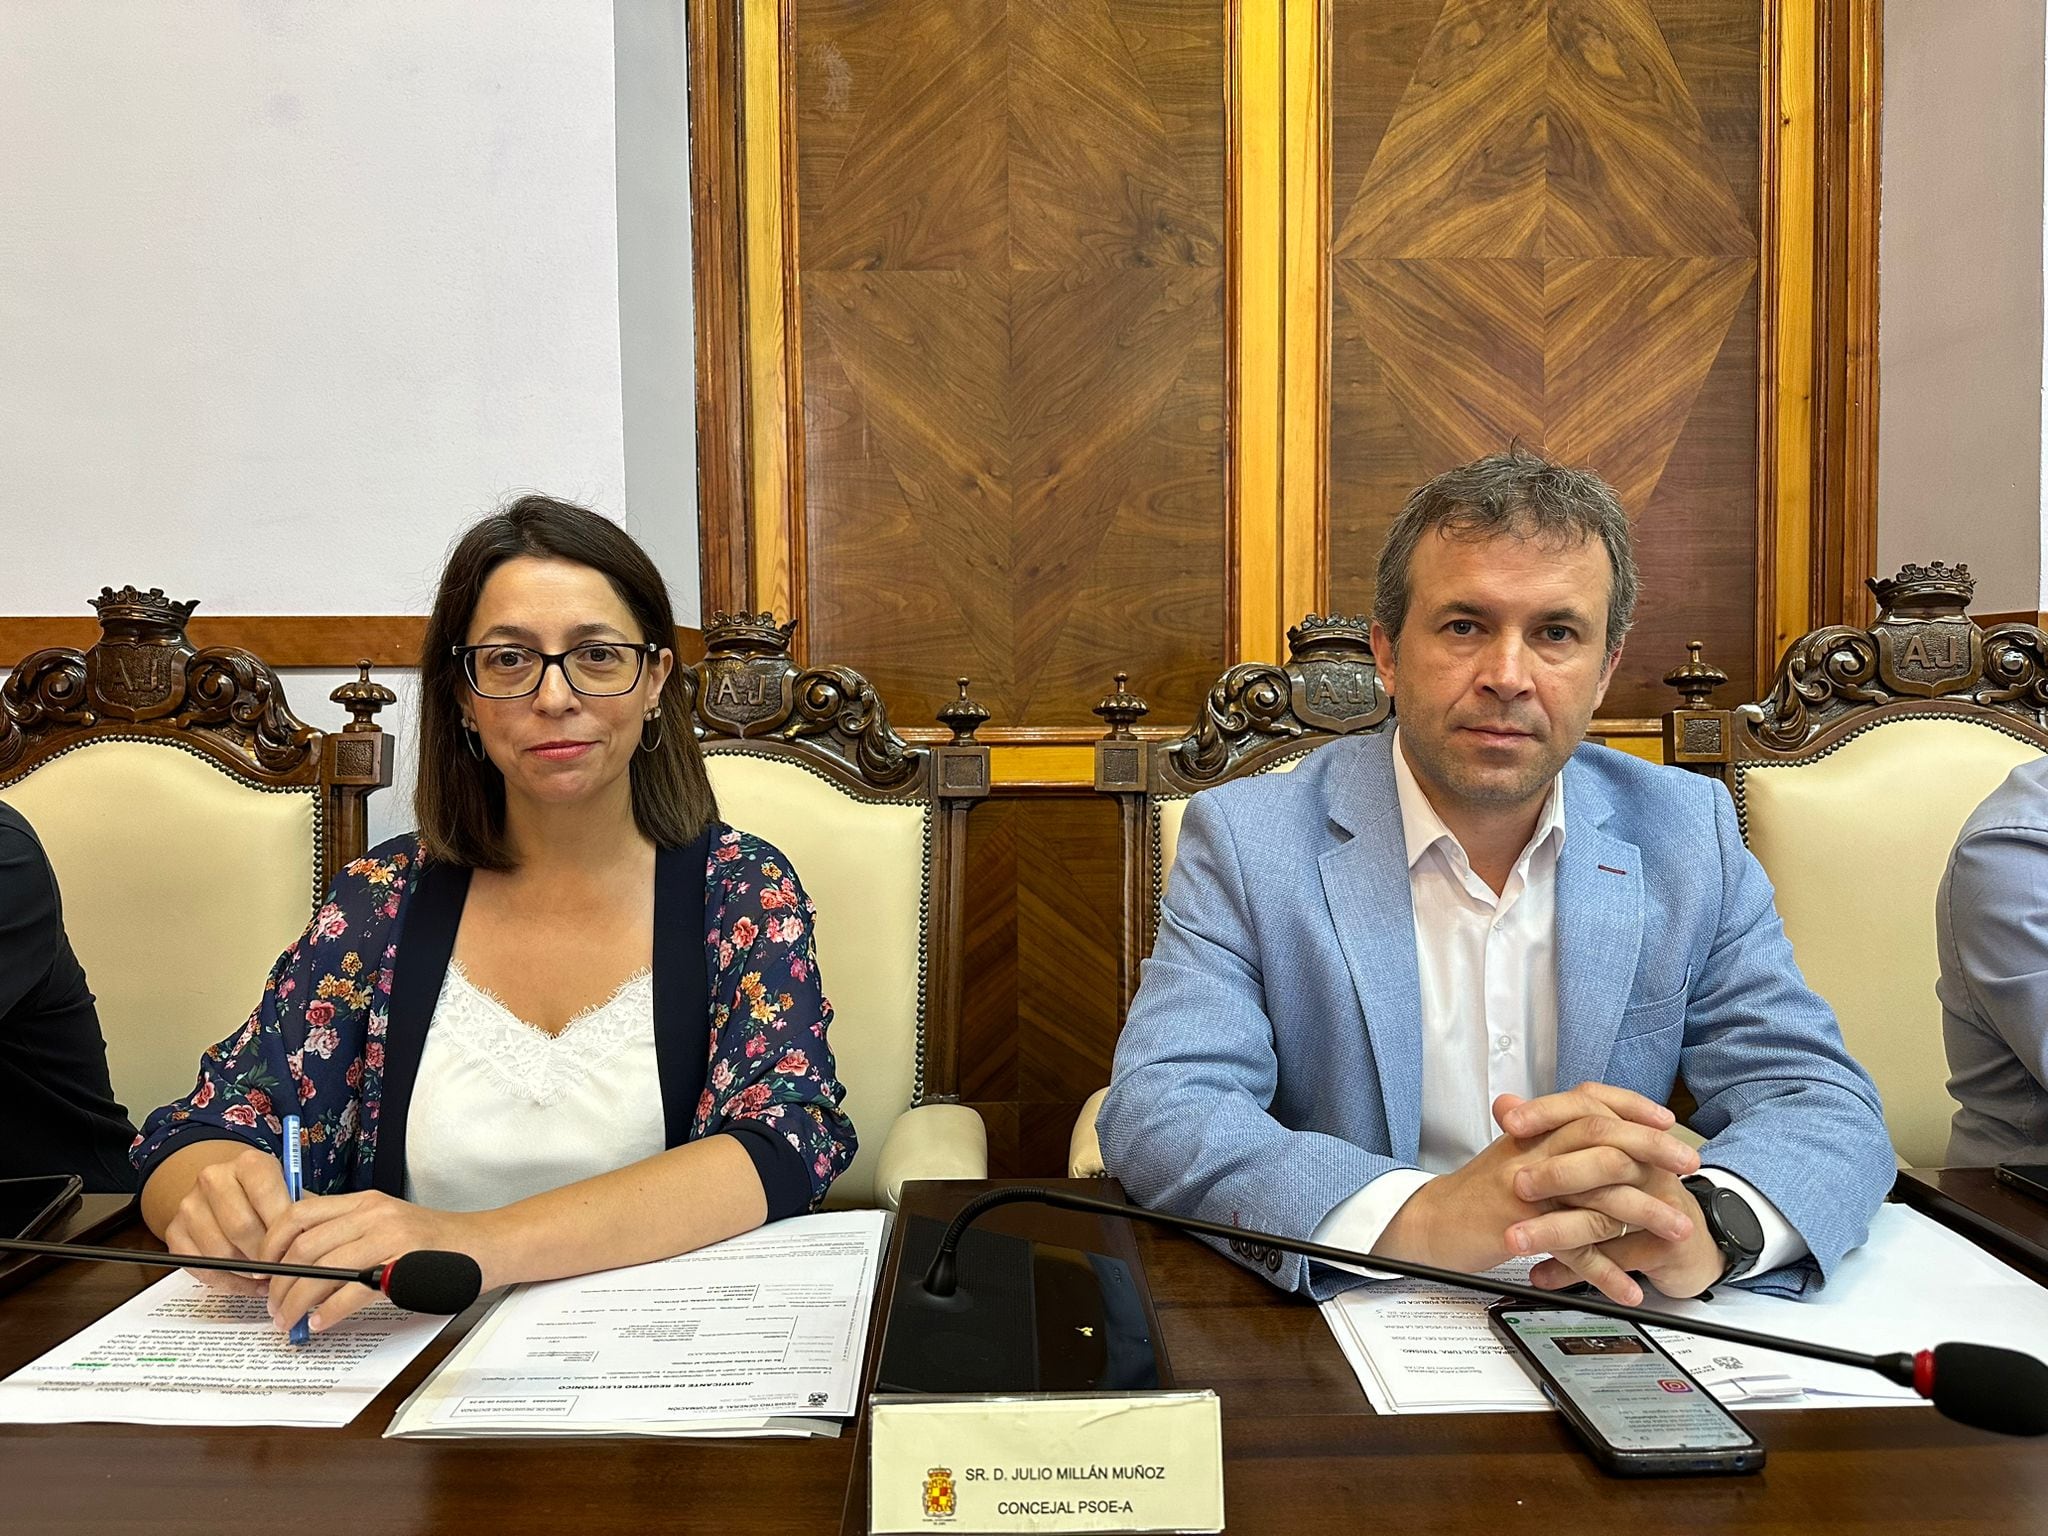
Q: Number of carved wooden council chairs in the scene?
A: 4